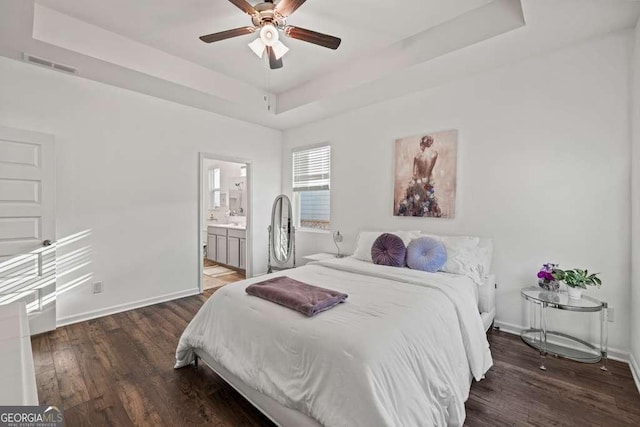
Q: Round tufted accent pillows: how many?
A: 2